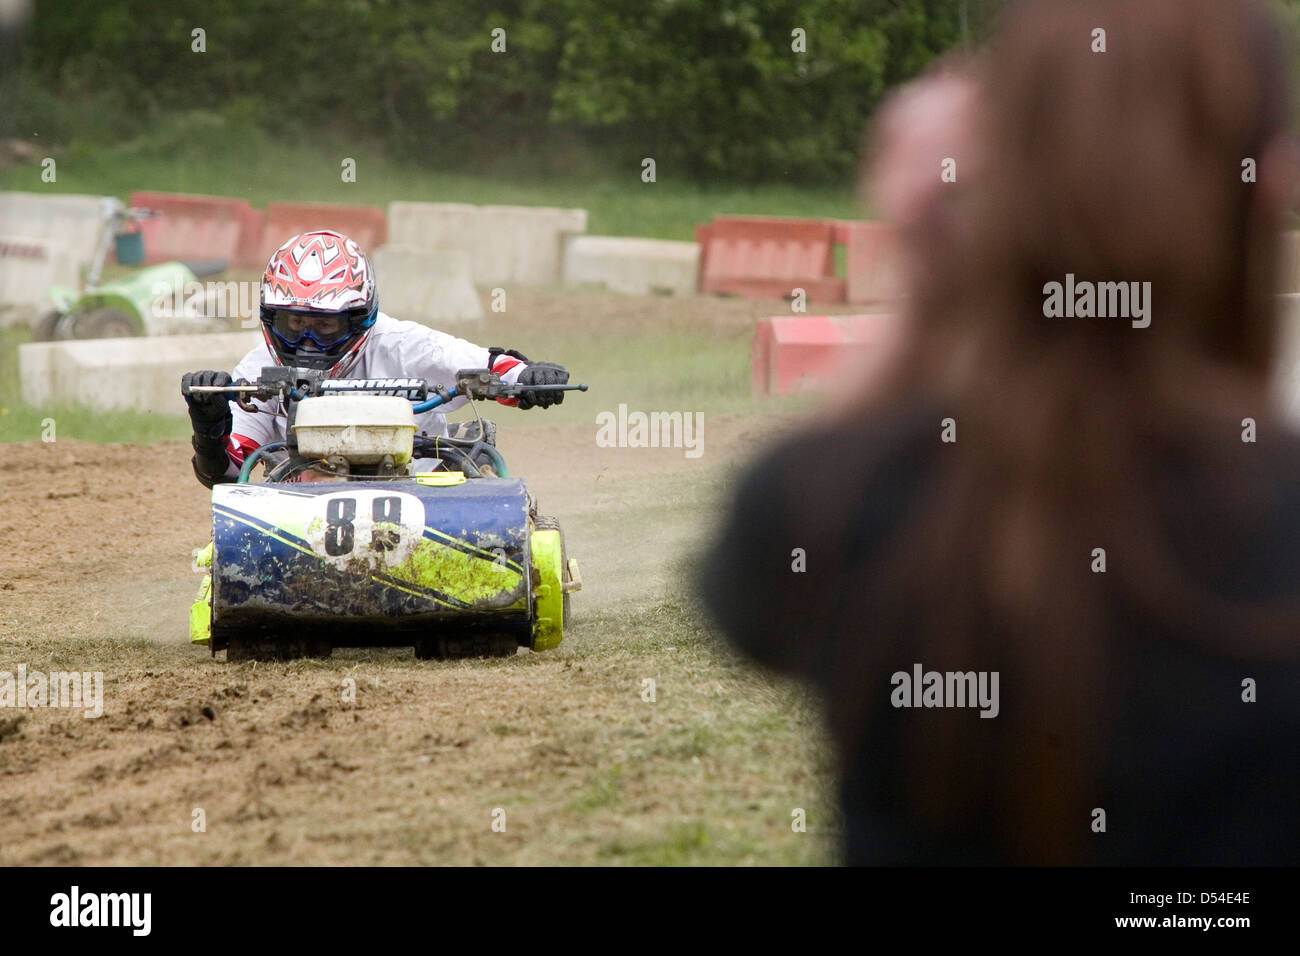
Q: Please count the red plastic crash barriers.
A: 5